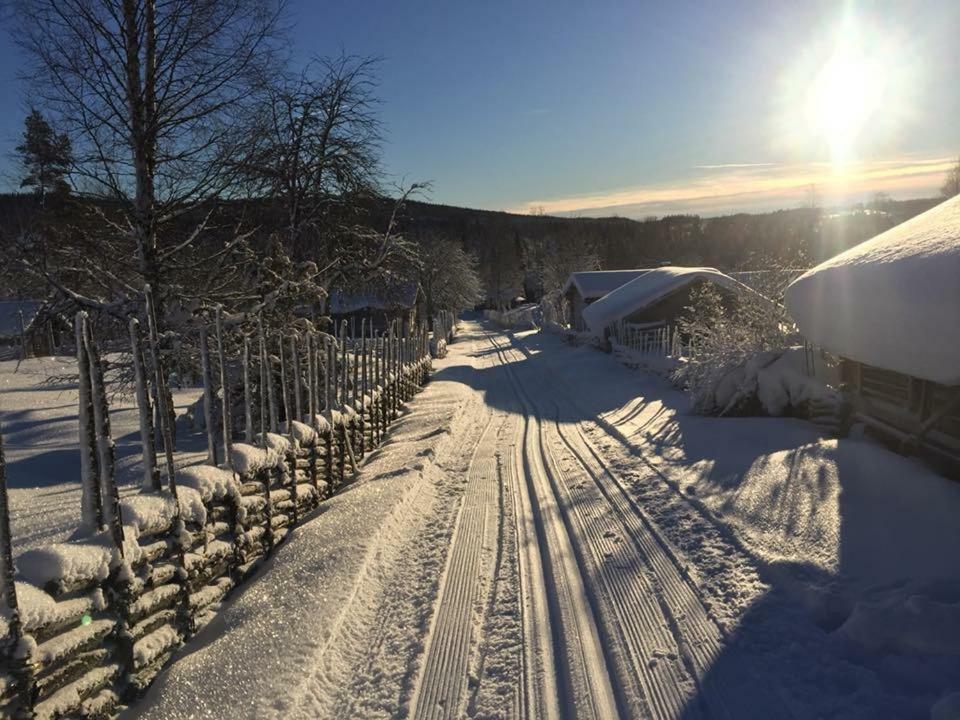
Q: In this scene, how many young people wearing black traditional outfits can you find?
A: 0